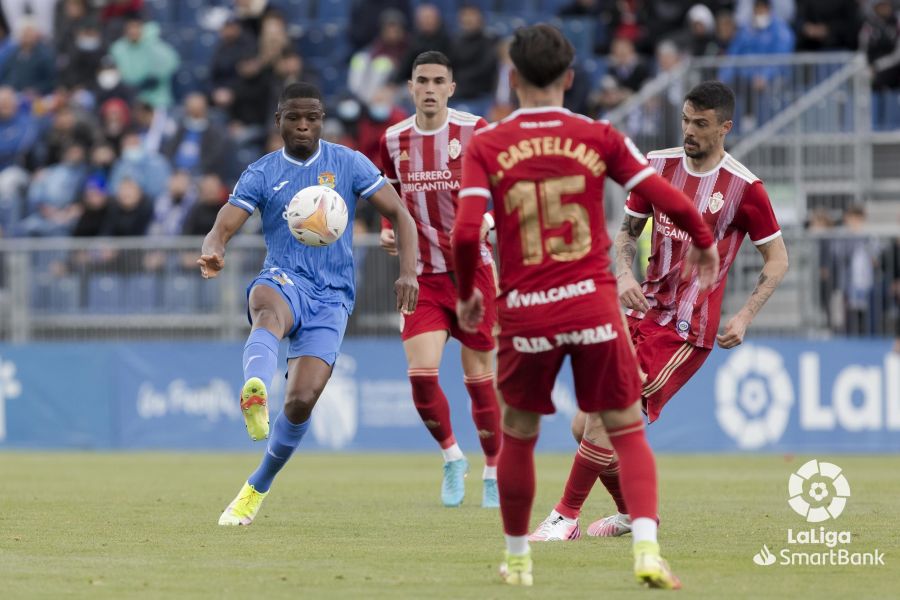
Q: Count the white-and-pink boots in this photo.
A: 2